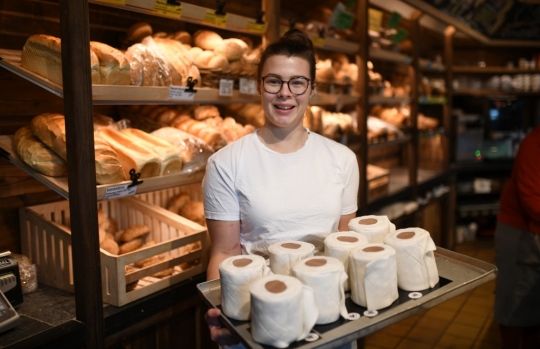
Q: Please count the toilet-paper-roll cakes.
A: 8